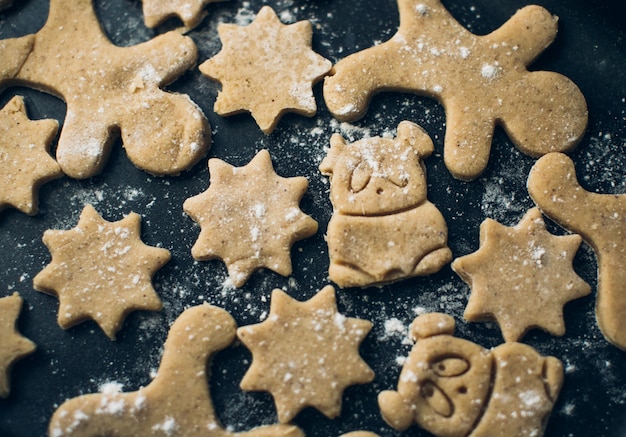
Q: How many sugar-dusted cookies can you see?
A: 14